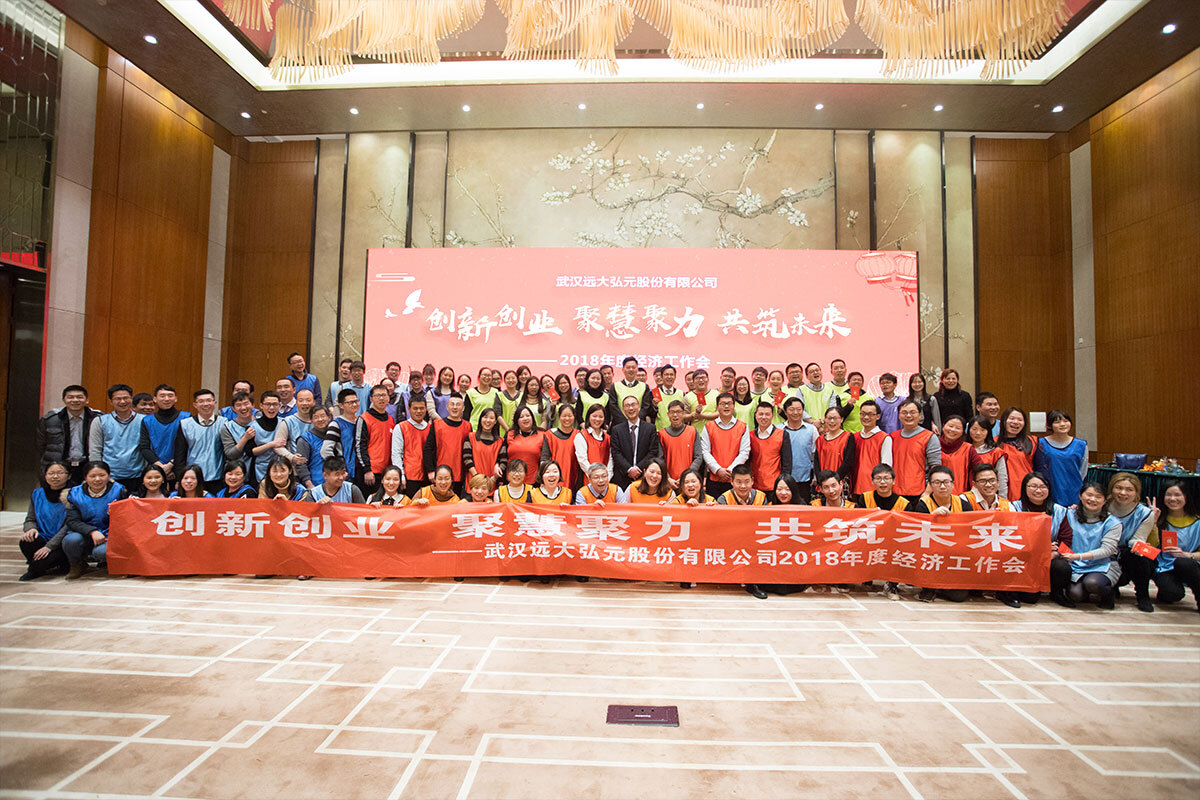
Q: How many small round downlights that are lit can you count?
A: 10